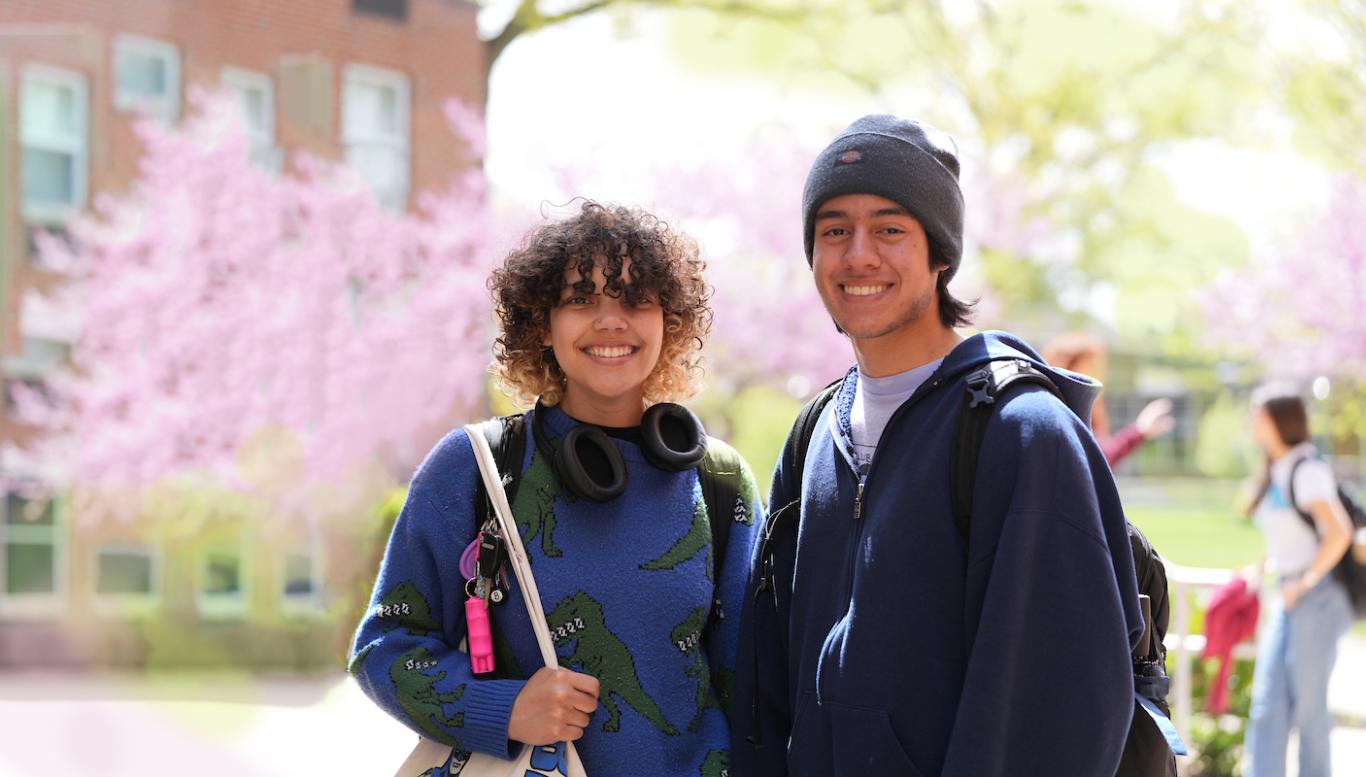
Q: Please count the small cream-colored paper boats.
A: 0